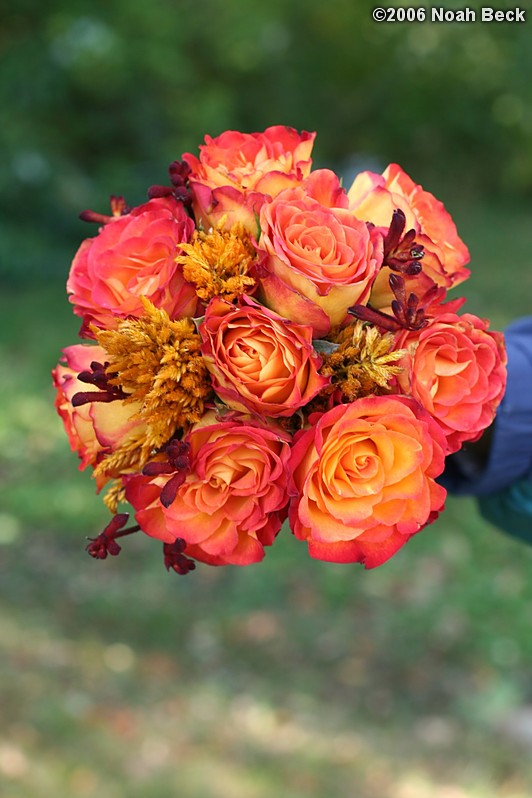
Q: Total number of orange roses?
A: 9